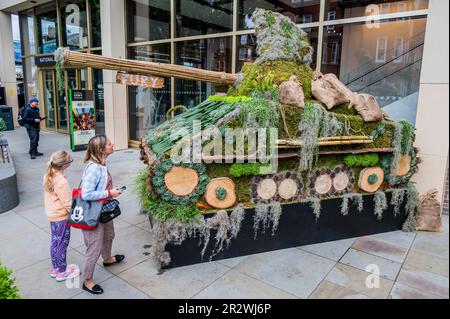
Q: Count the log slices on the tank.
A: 8